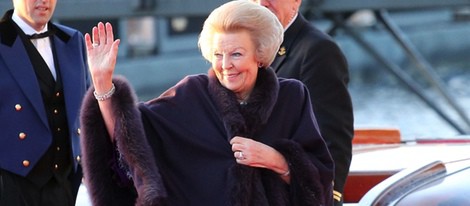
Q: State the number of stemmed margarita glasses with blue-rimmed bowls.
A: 0